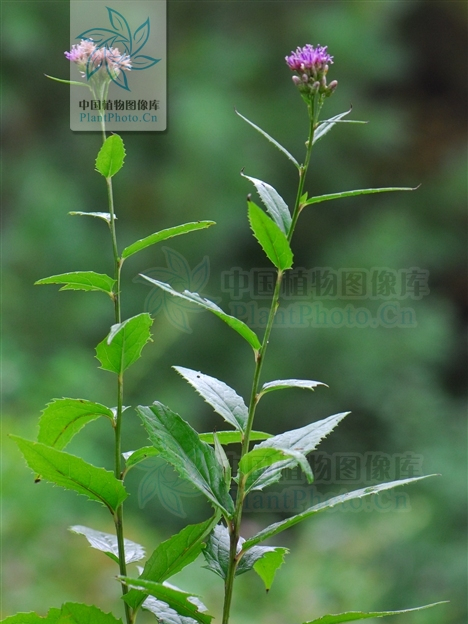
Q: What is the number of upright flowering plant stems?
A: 2